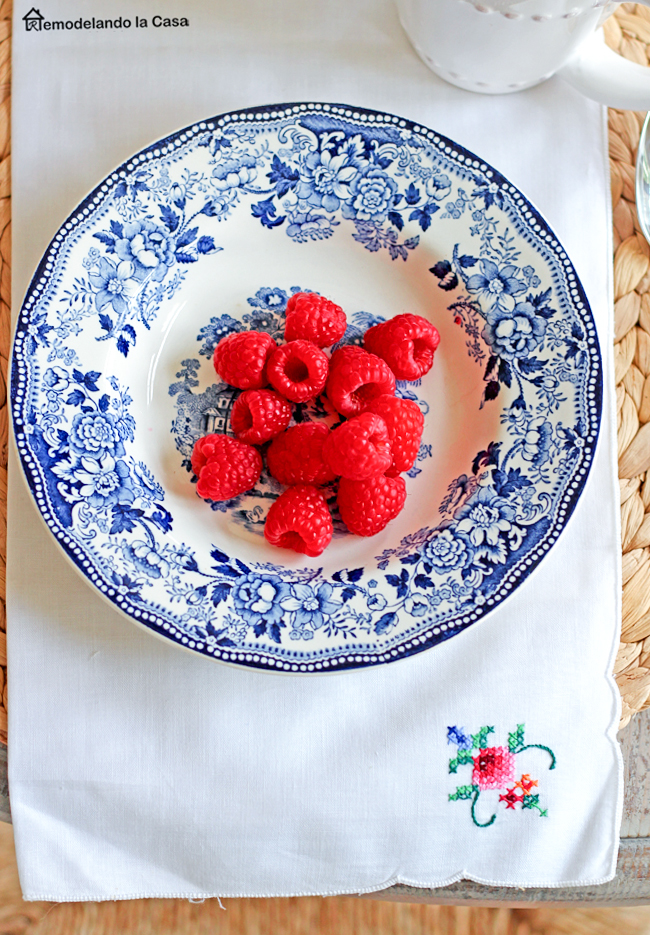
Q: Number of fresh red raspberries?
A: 12